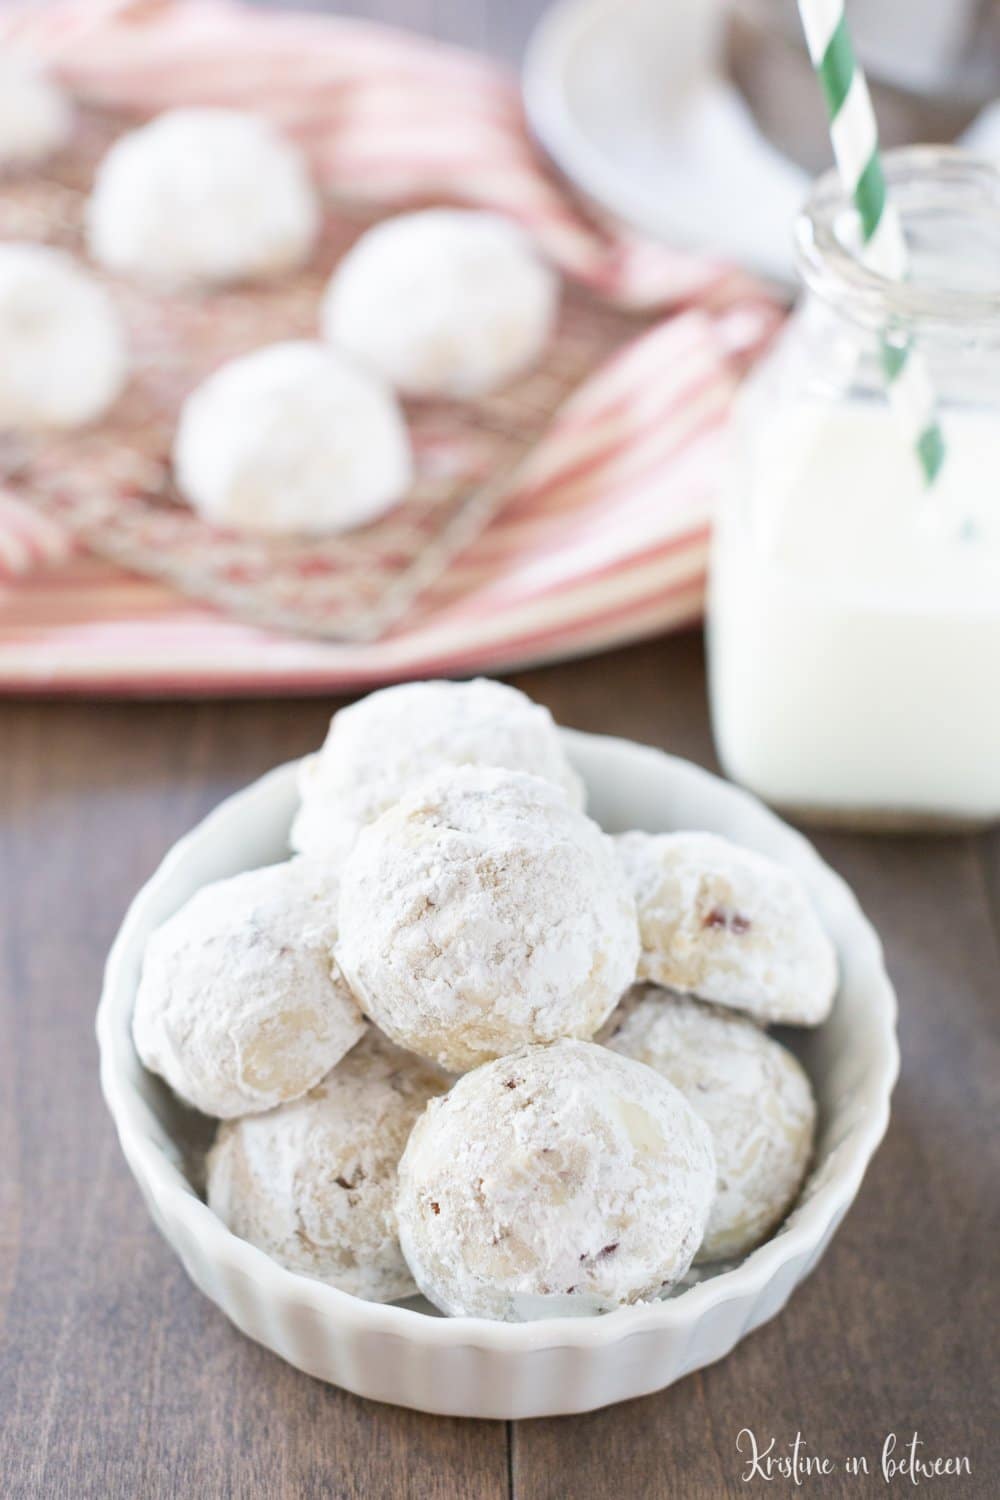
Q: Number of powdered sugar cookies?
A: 12